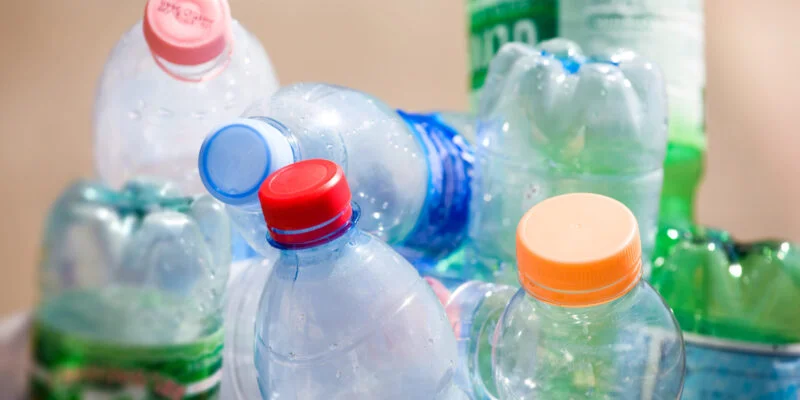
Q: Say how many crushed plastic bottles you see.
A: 0